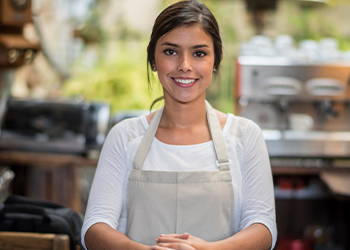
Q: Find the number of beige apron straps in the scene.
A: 2